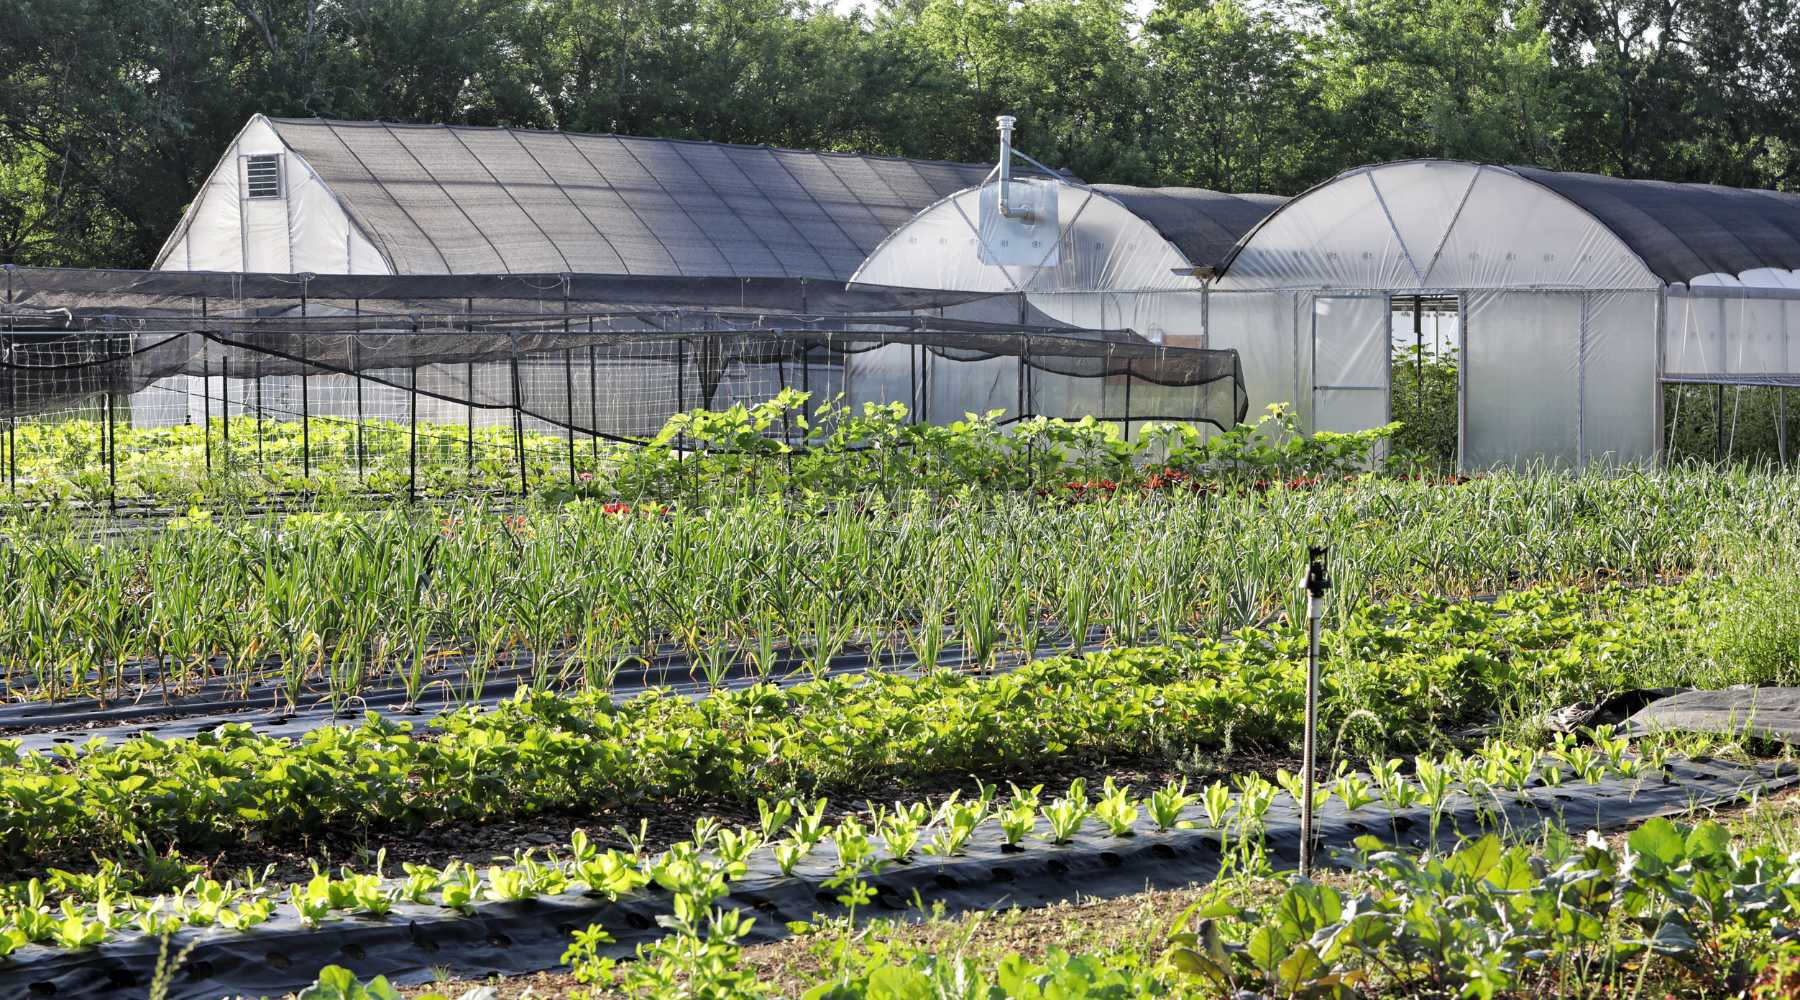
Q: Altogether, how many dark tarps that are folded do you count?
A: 1